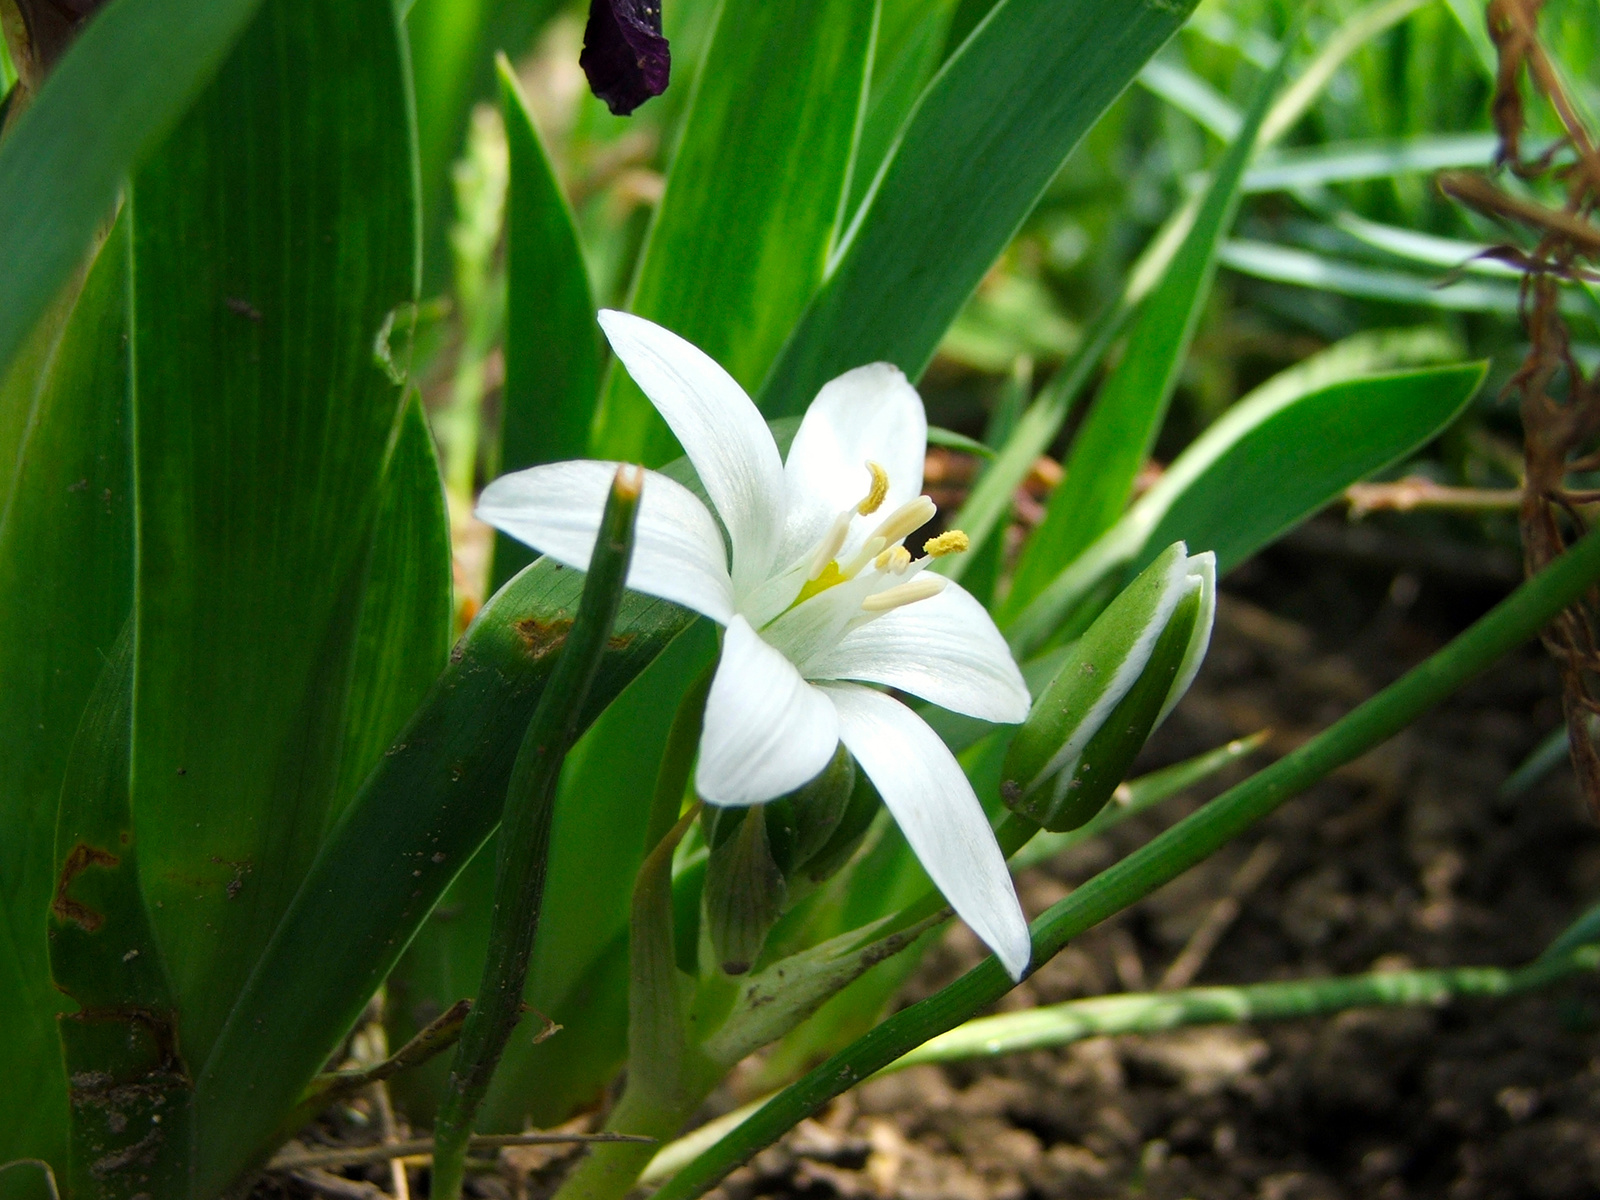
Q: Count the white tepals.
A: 6